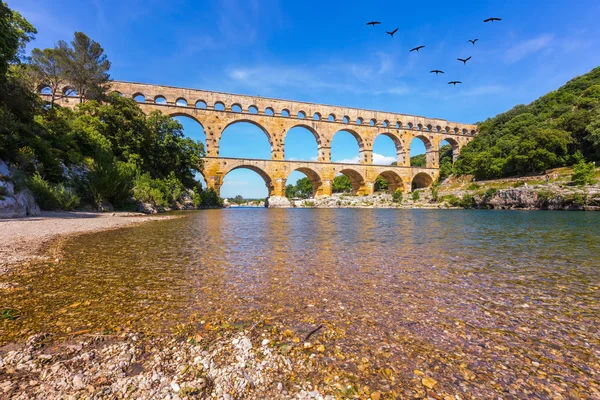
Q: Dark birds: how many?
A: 8